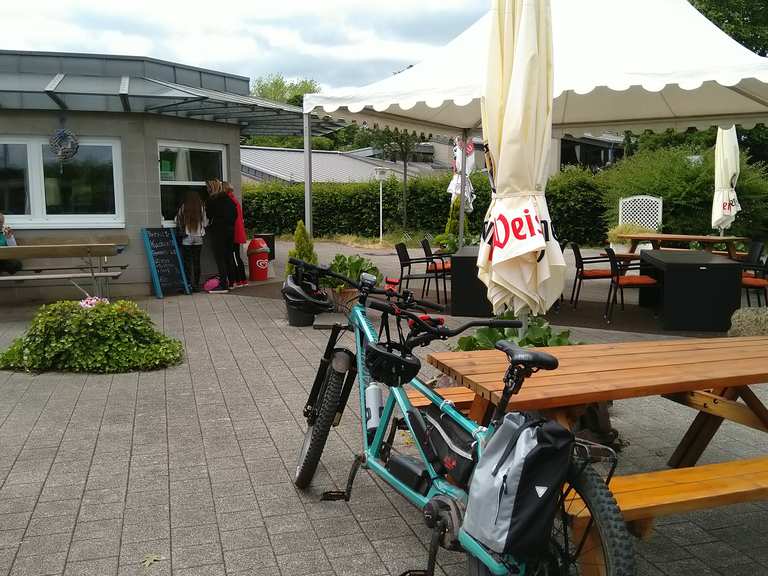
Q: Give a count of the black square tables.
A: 2